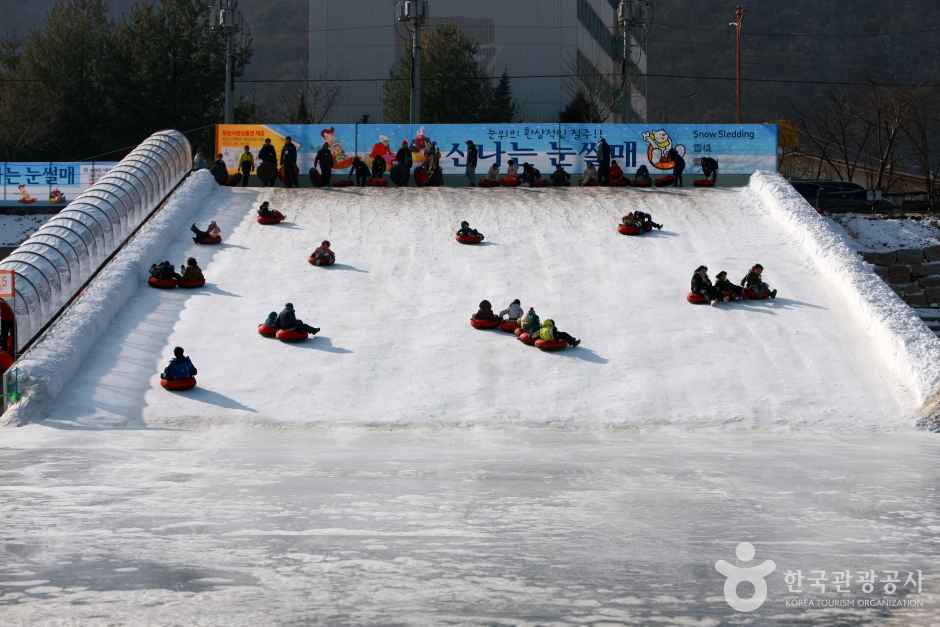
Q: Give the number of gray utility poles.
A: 3